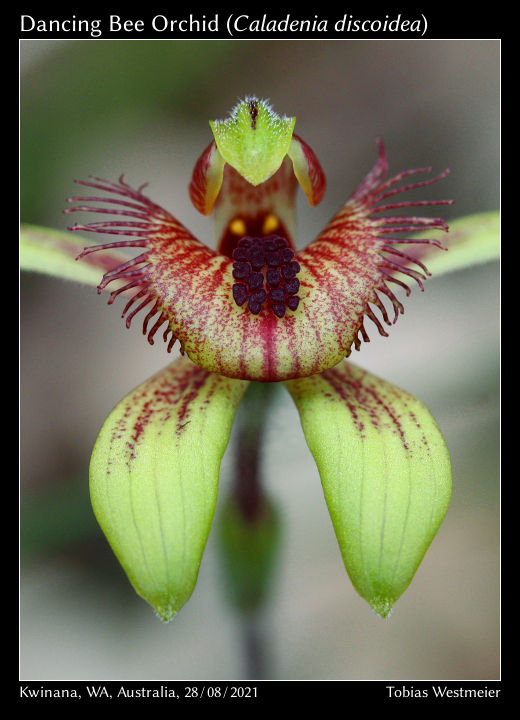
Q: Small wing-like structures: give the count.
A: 2